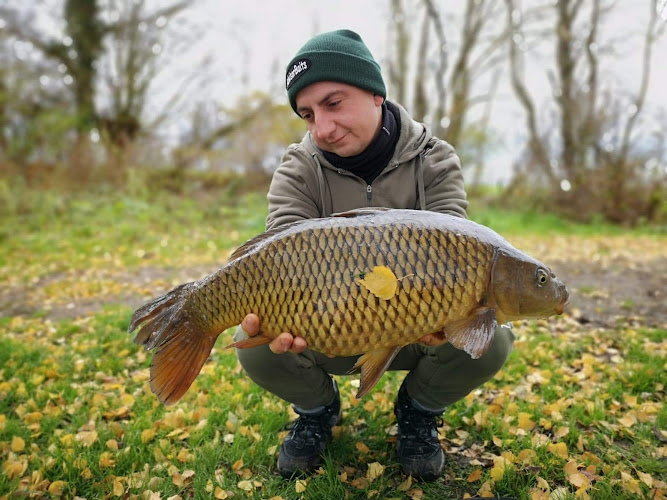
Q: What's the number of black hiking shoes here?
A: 2